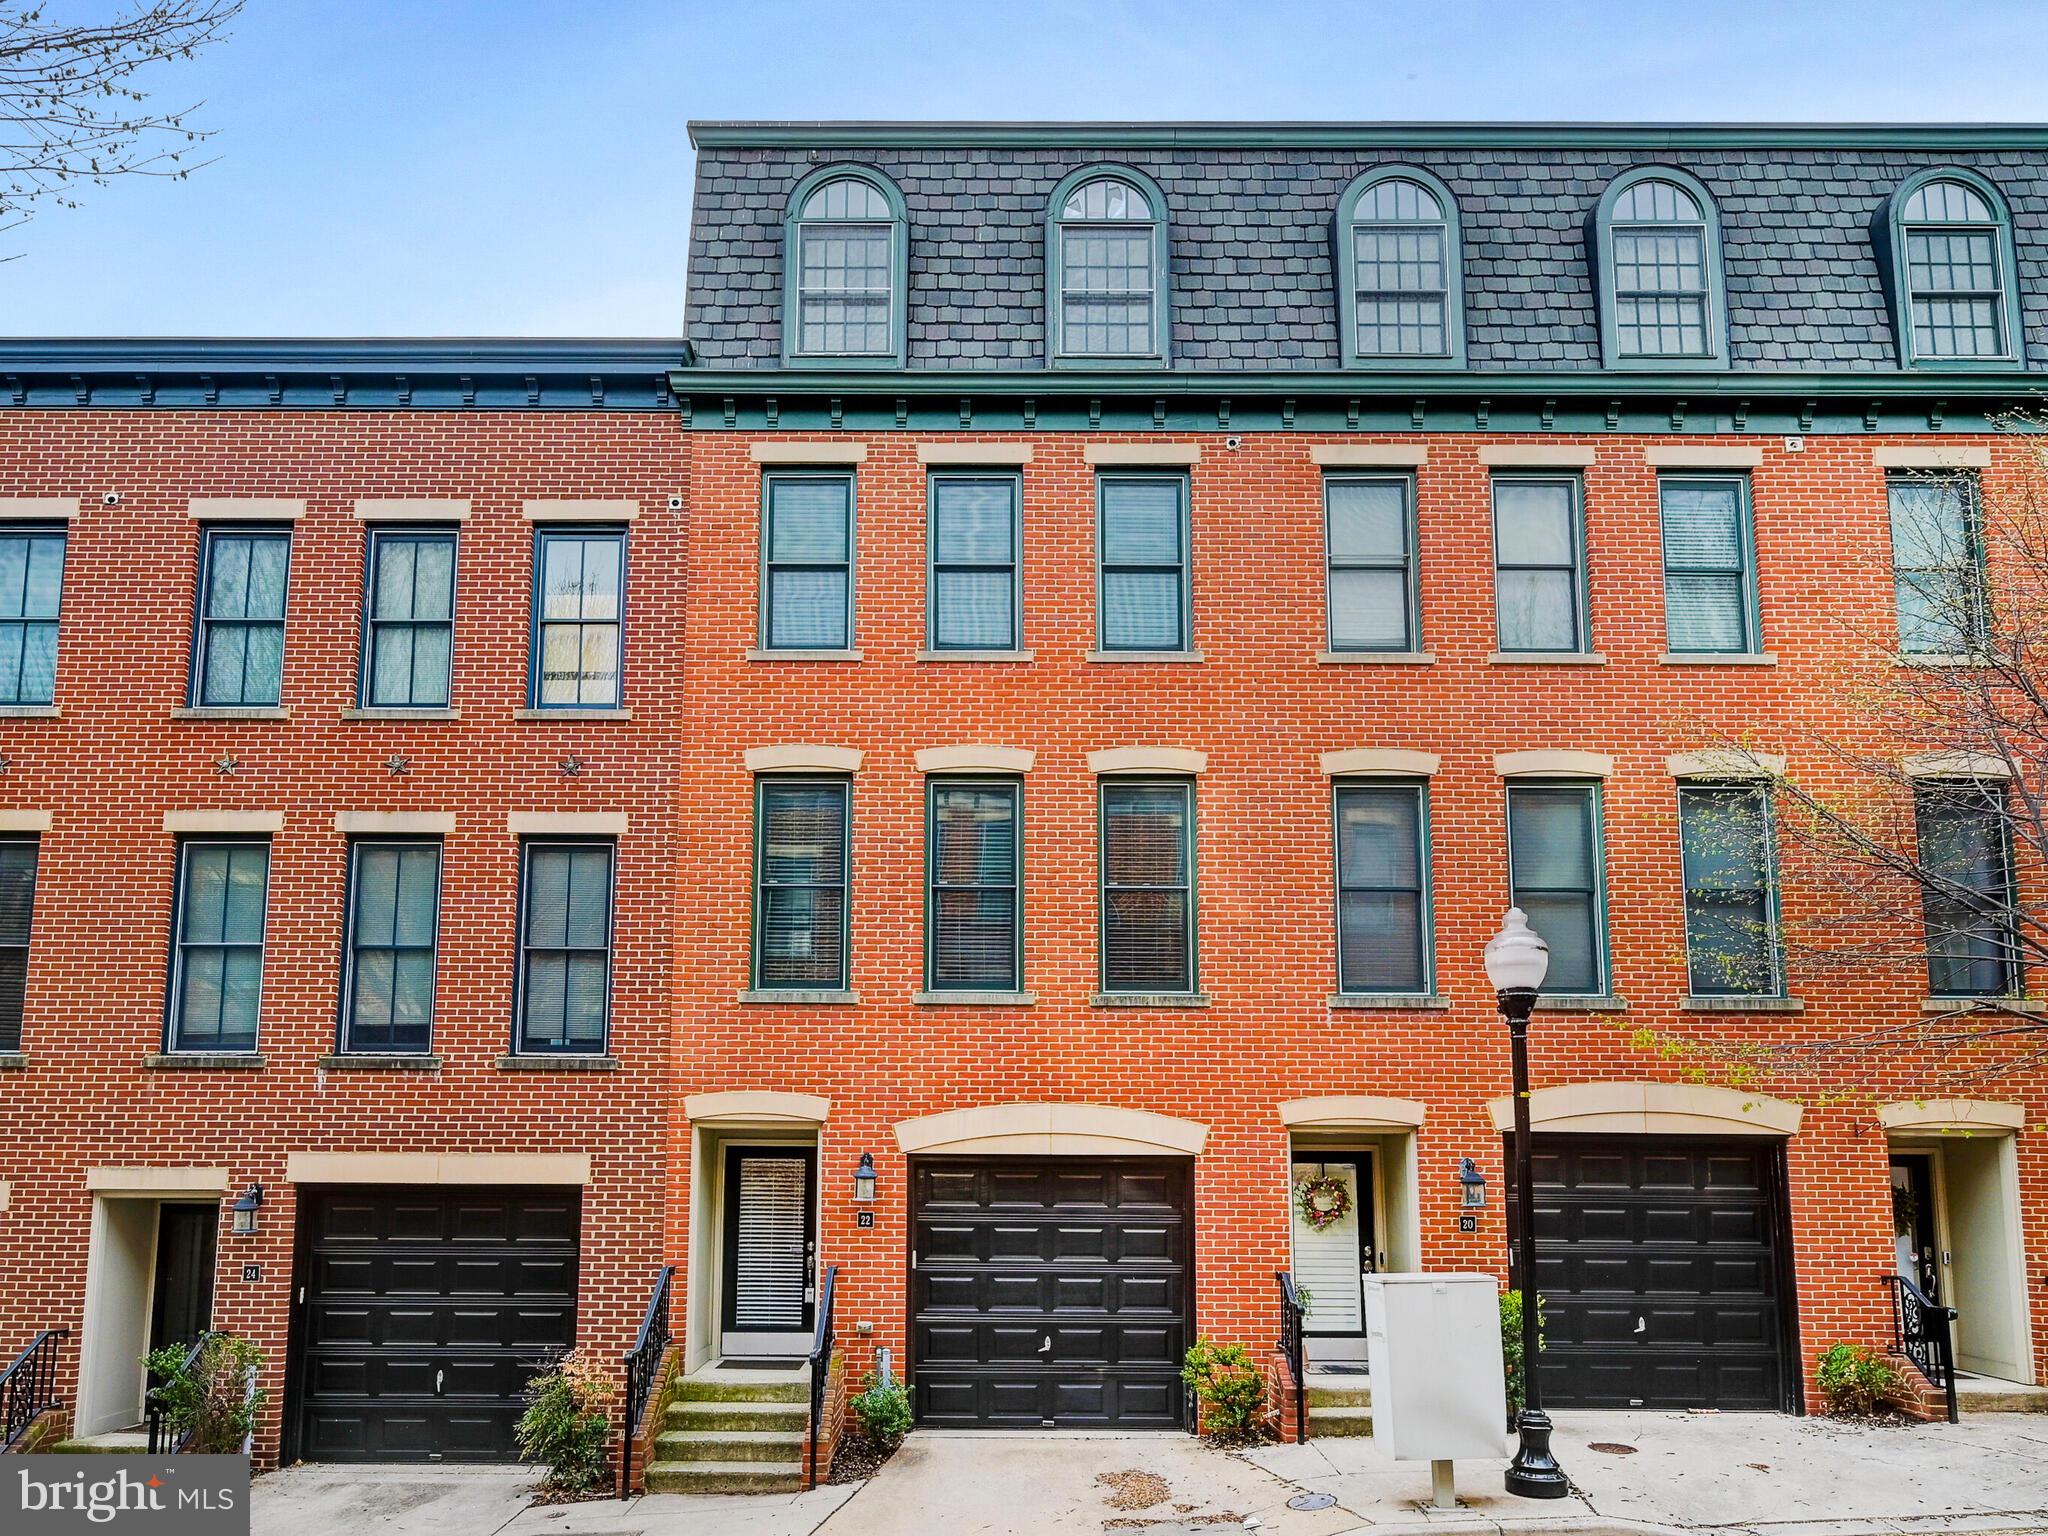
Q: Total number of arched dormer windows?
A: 5